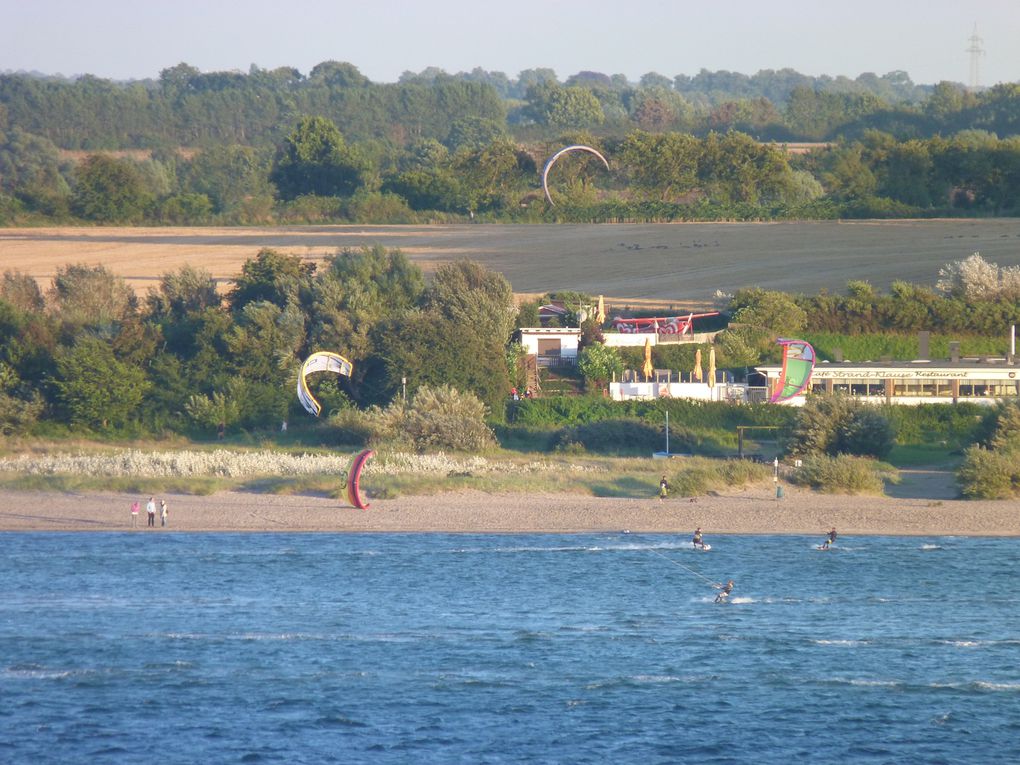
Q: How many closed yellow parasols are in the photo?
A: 4